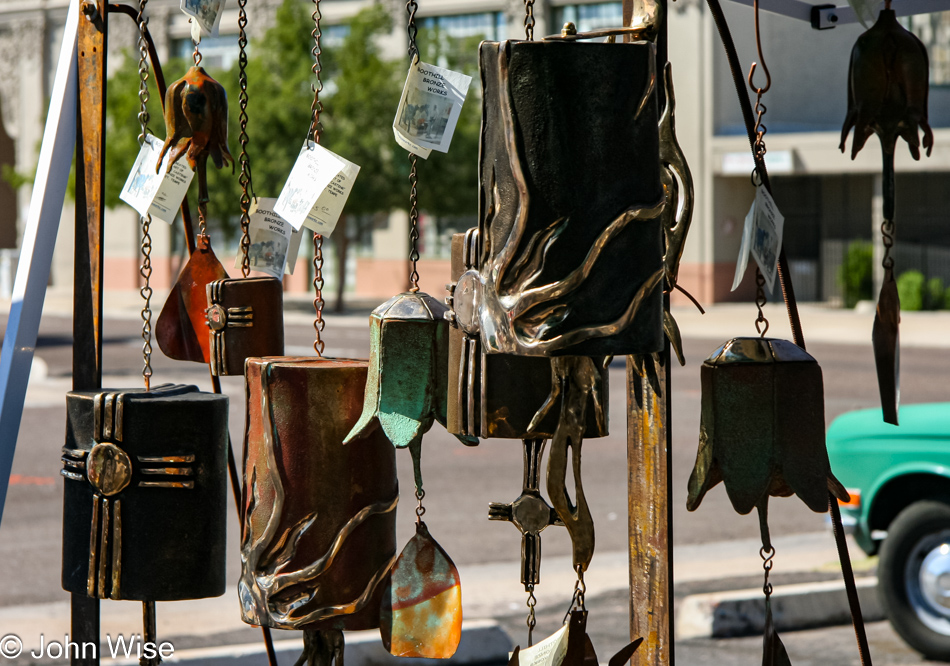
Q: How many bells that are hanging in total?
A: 9